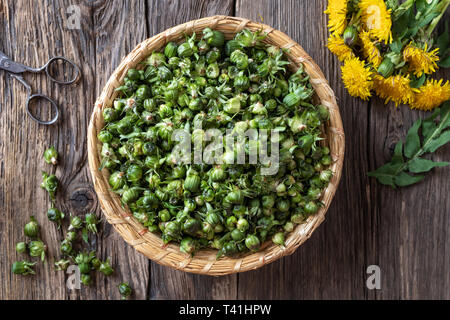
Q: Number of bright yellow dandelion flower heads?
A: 8